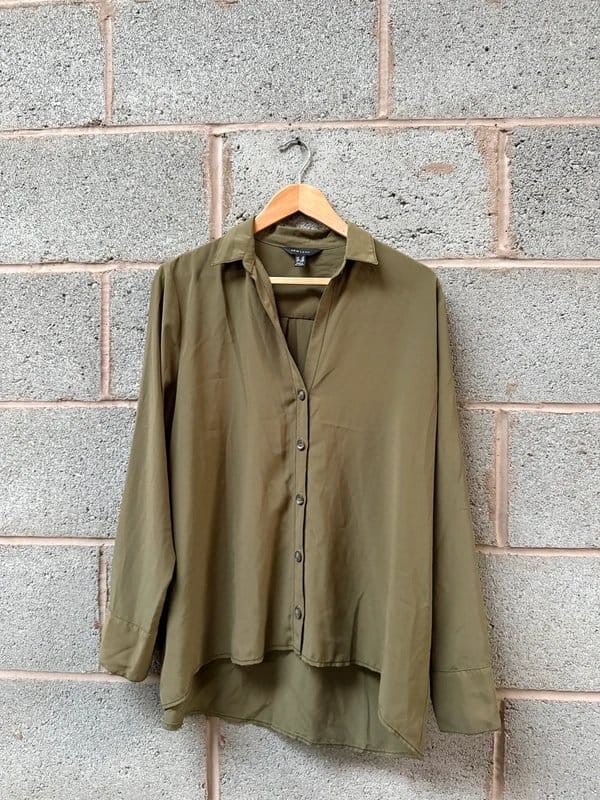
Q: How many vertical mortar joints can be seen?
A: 9